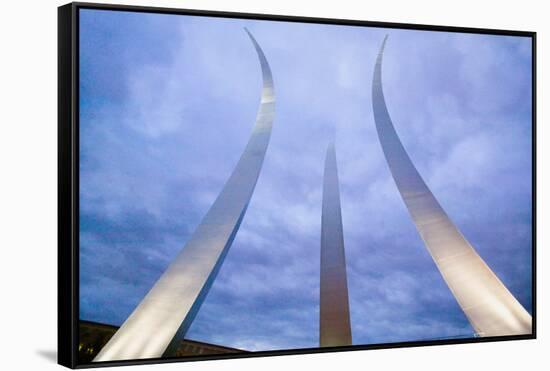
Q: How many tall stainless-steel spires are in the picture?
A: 3